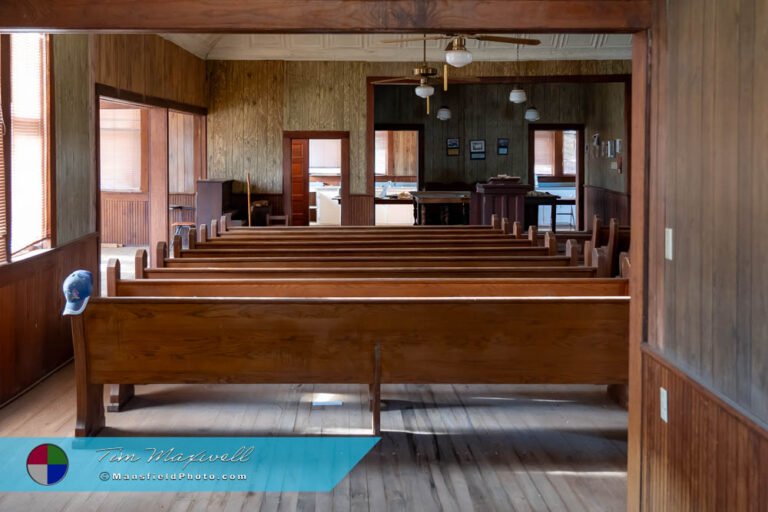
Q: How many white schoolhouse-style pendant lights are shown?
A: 3